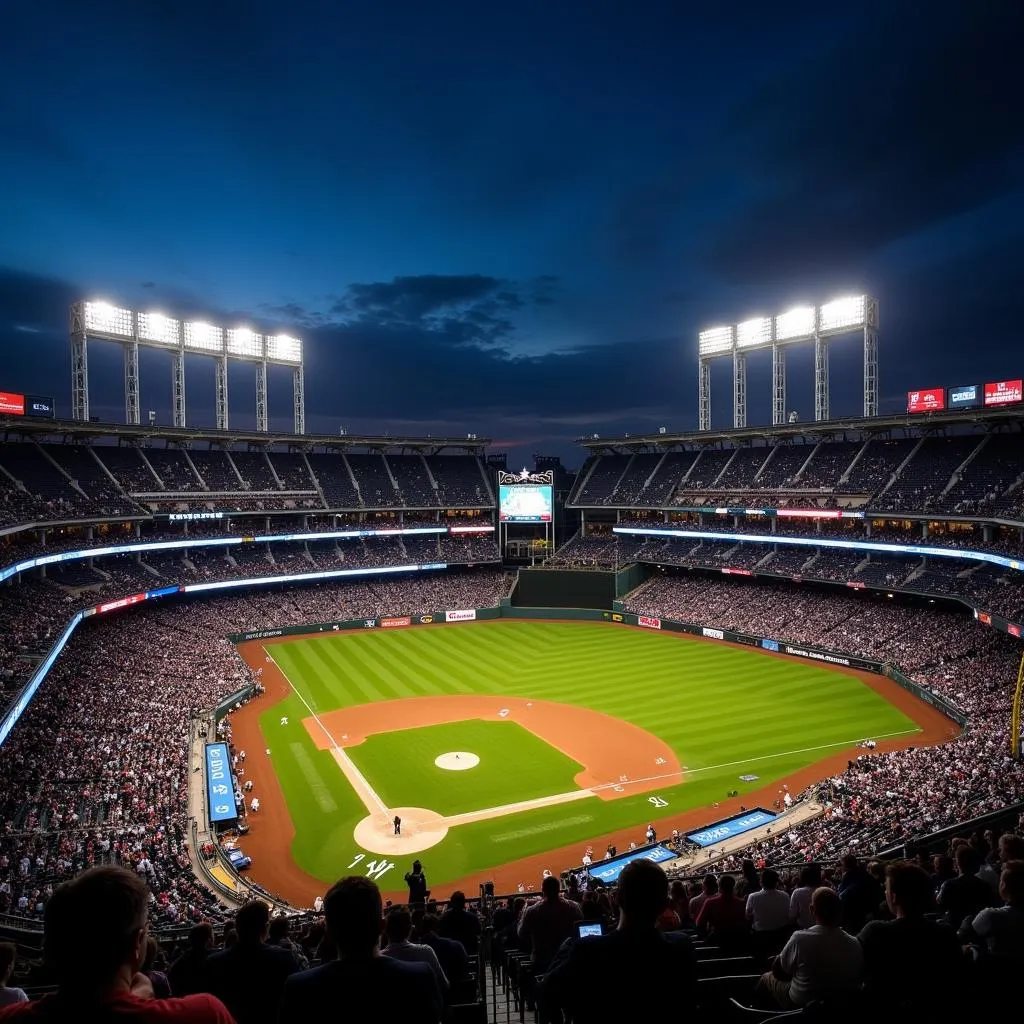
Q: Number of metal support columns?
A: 11